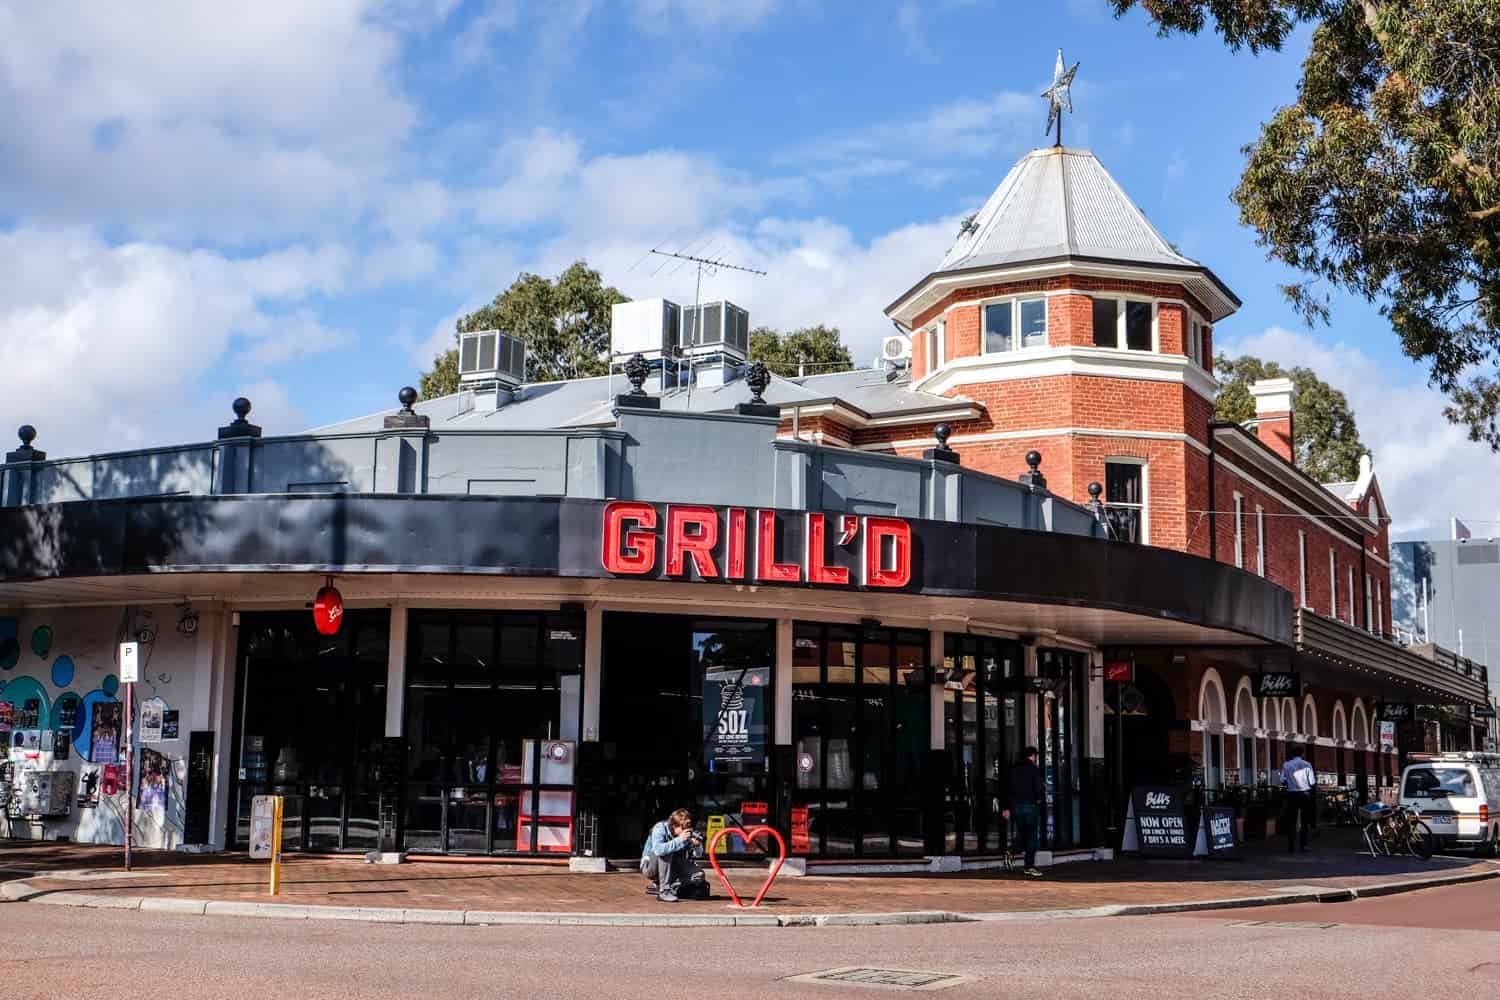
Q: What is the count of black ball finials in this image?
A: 6